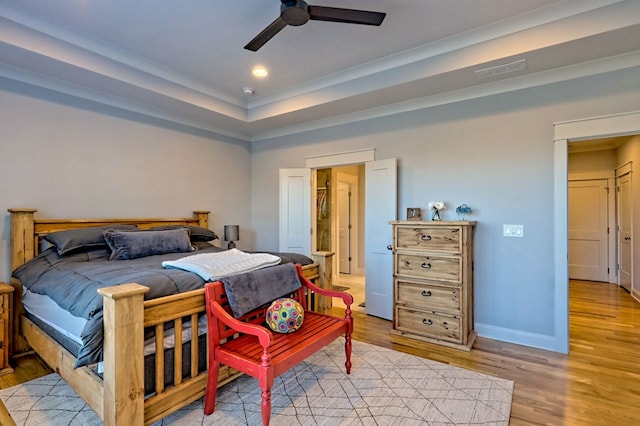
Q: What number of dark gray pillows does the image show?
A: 3